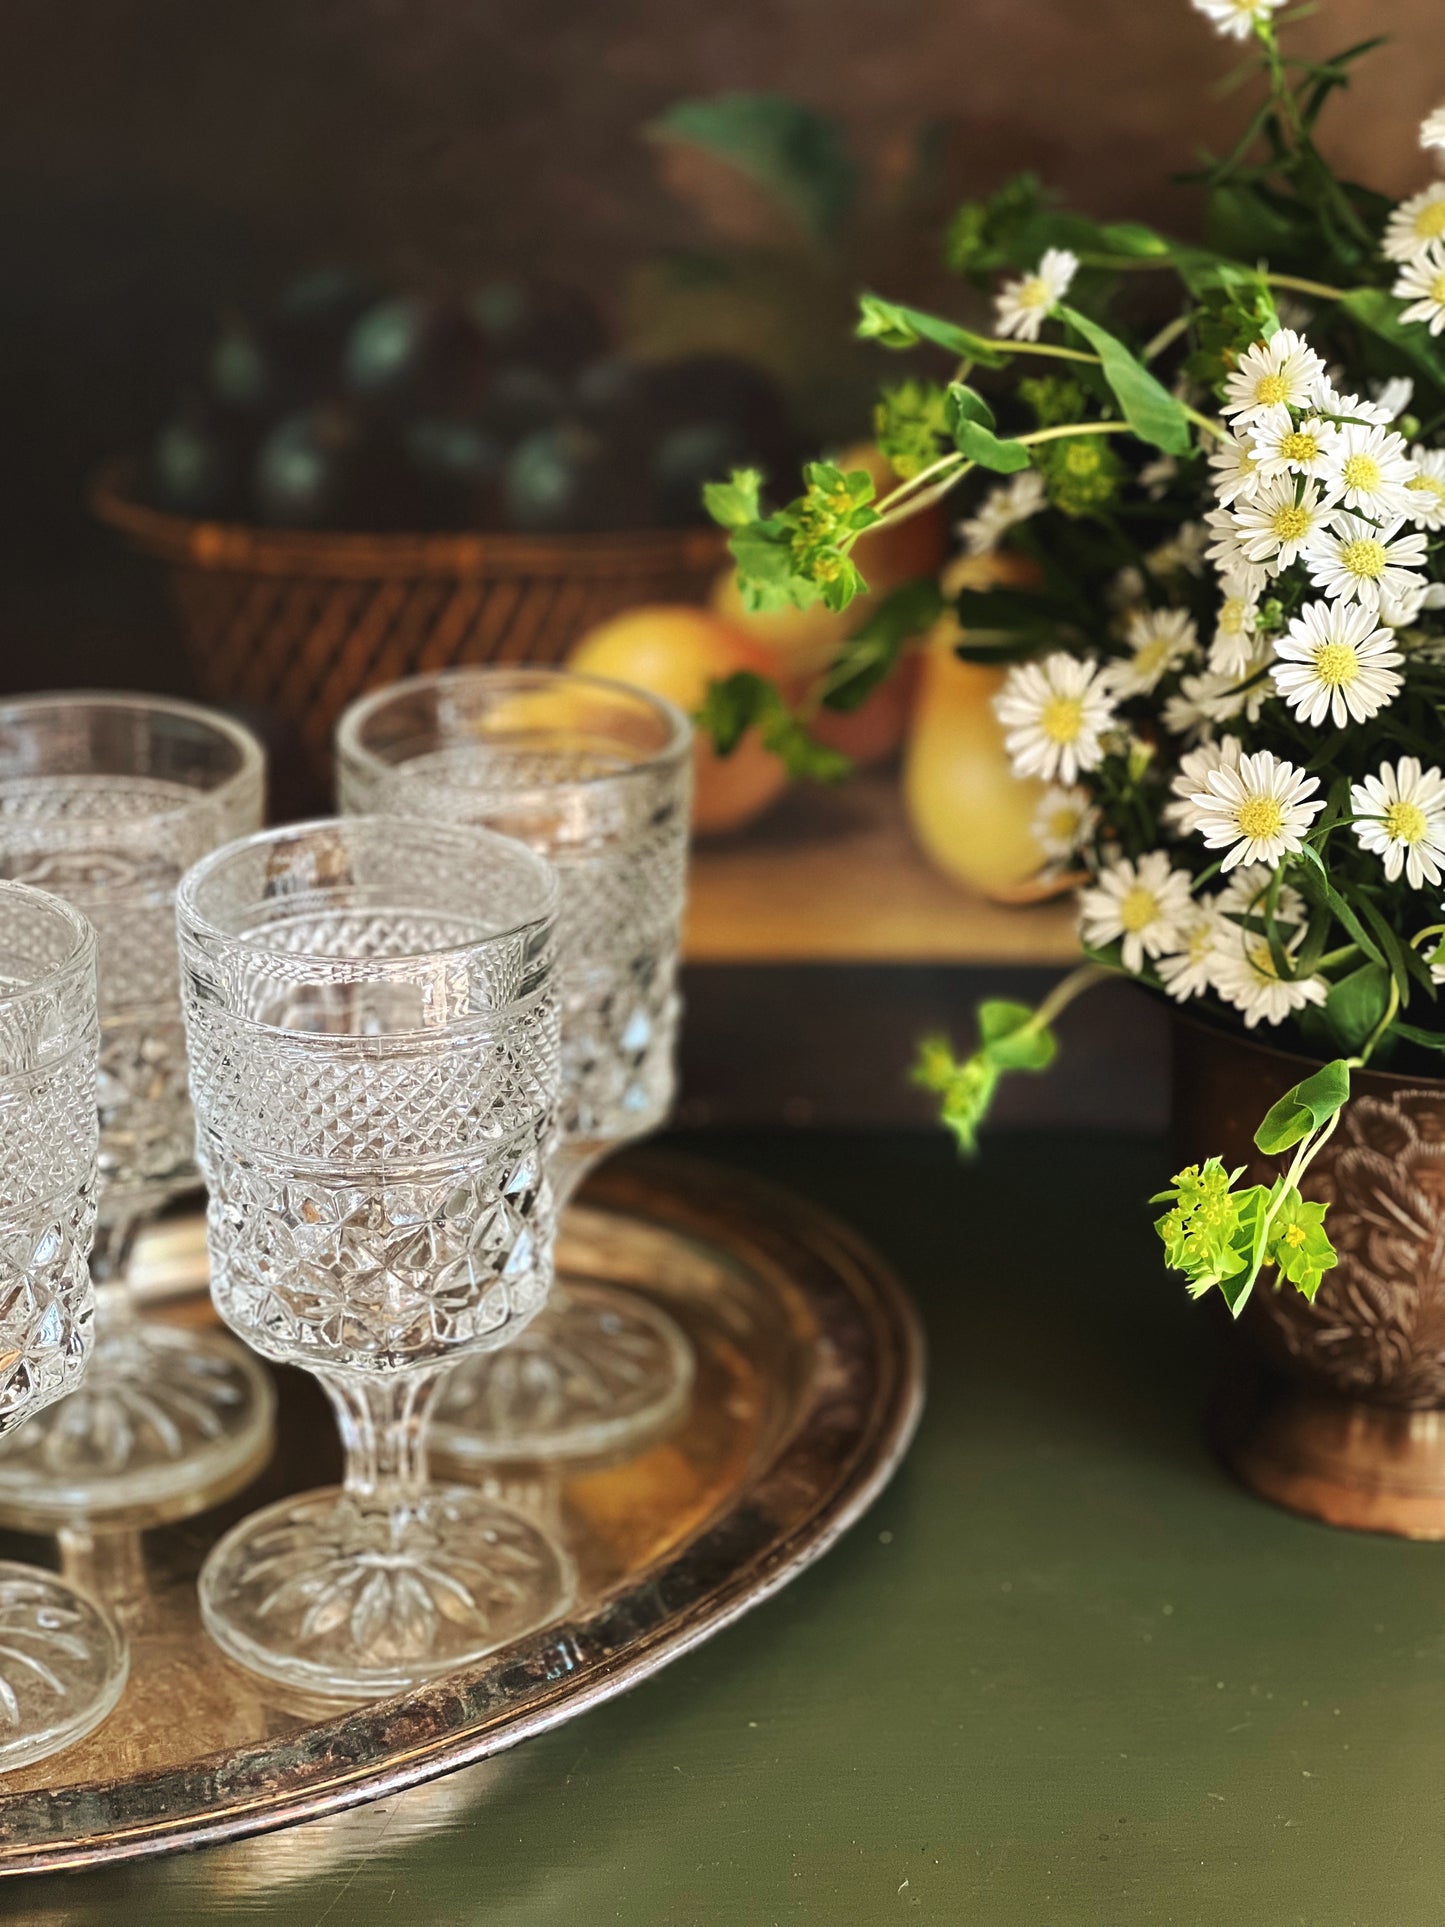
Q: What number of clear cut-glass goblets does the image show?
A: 4